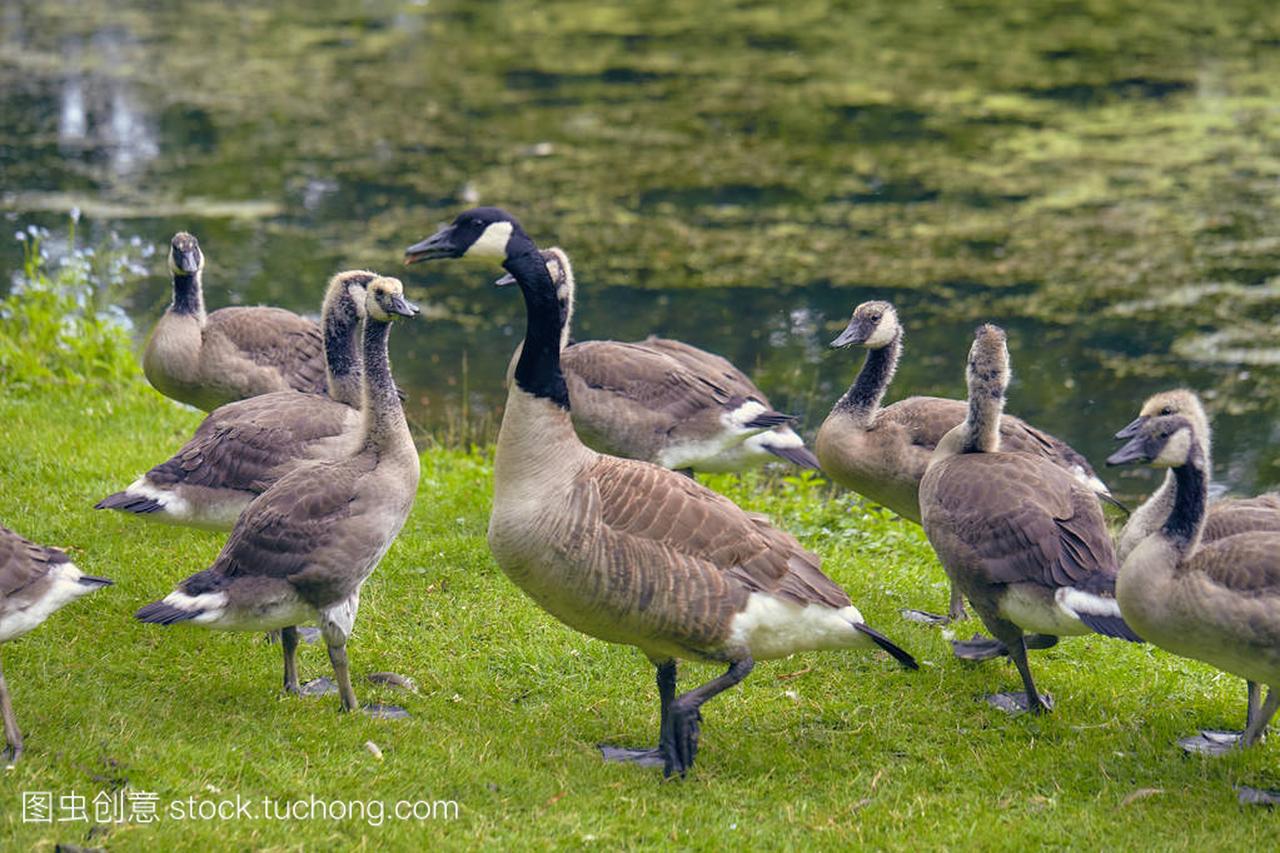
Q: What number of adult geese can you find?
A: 1